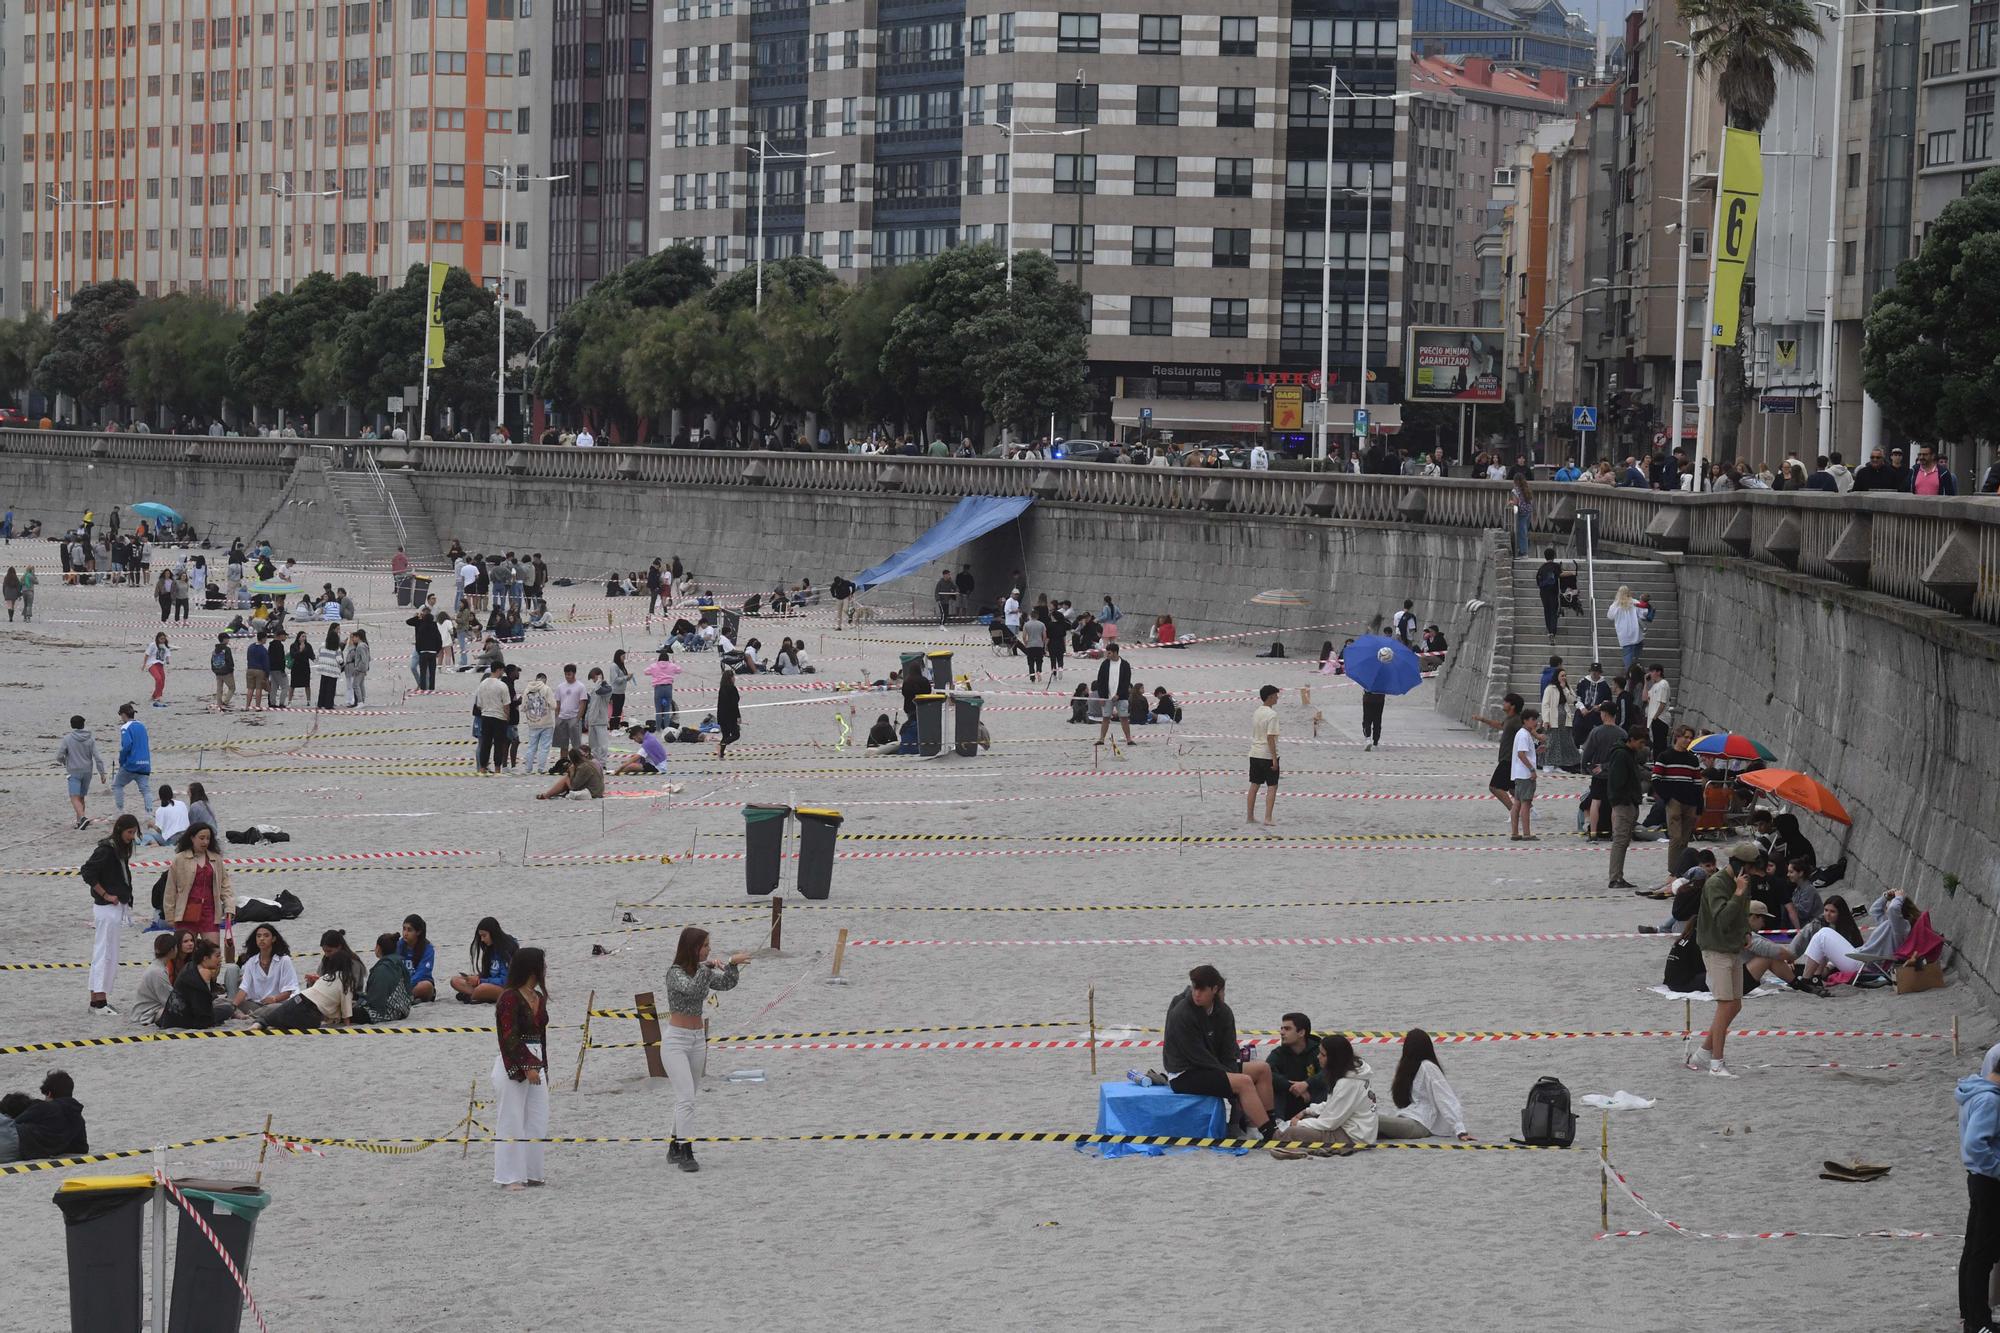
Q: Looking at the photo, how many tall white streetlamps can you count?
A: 9